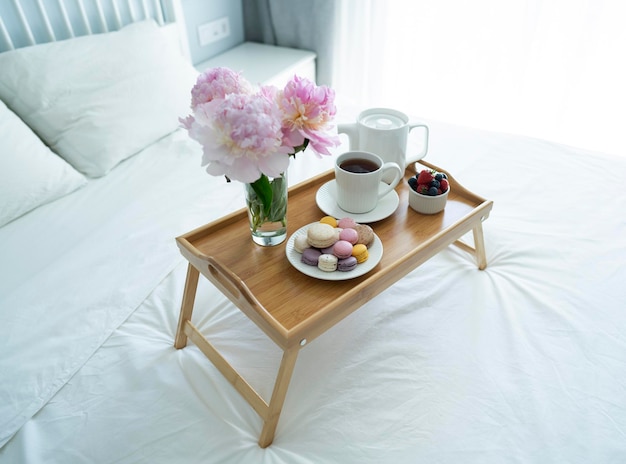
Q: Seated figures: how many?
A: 0